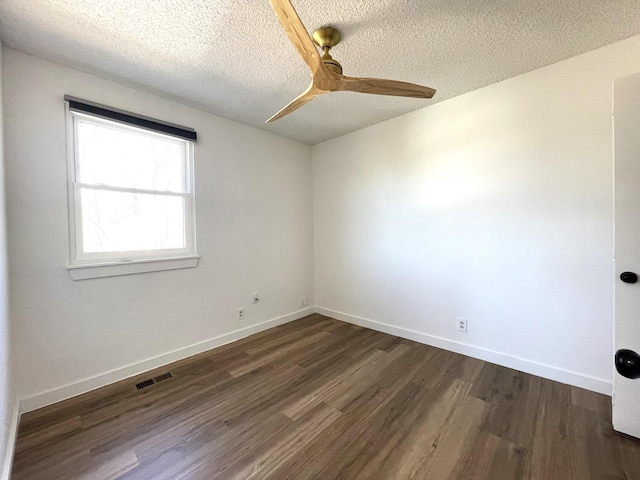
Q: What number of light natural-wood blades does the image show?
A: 3